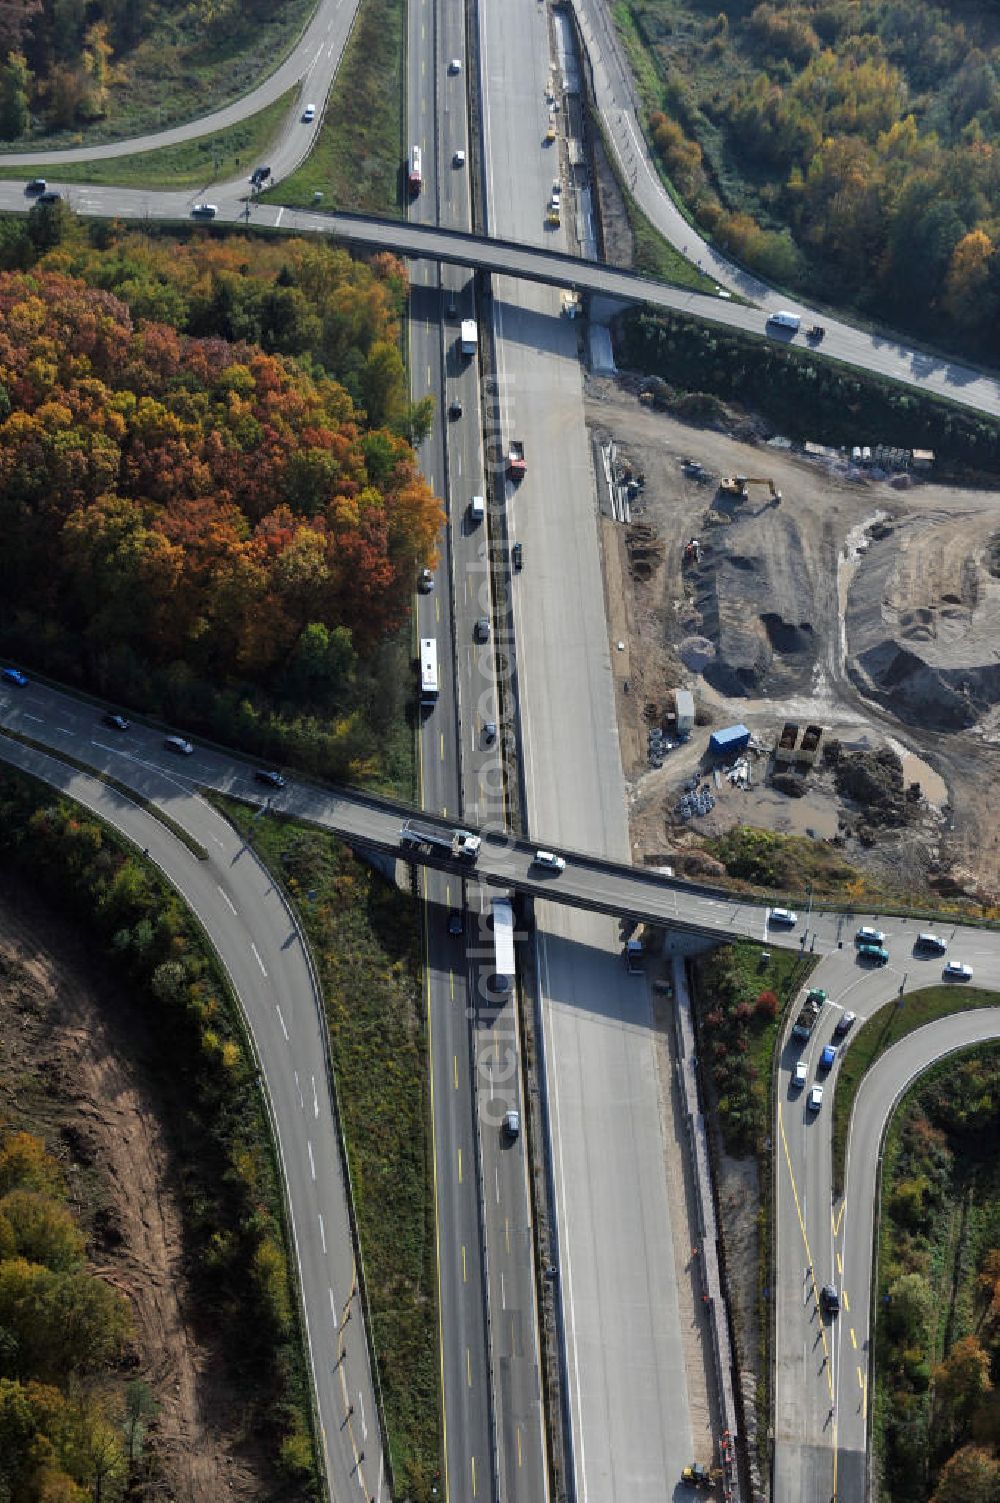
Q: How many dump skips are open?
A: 2